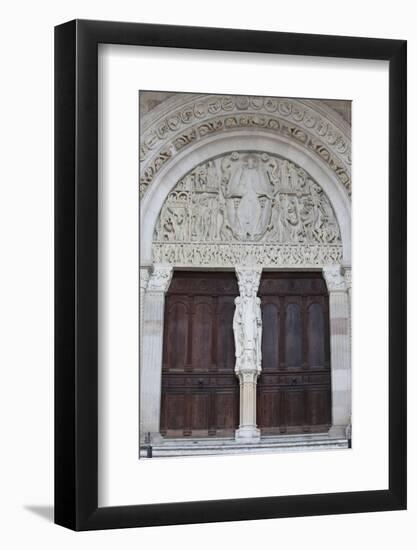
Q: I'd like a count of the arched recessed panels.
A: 6